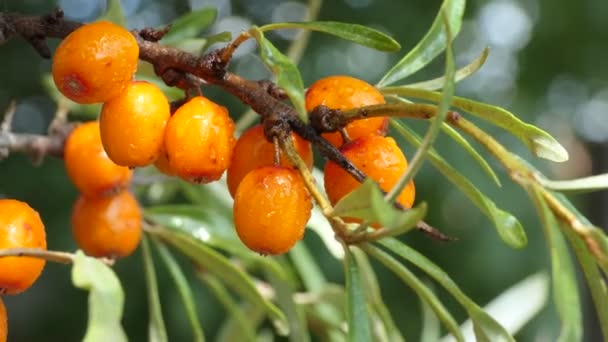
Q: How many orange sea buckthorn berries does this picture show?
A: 12